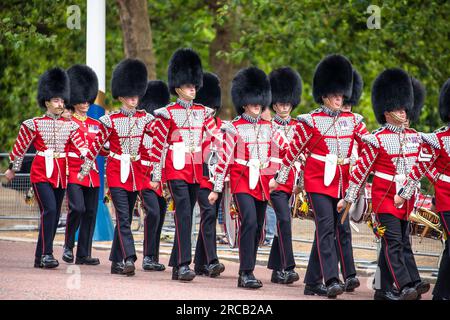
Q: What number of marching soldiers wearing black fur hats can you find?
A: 13